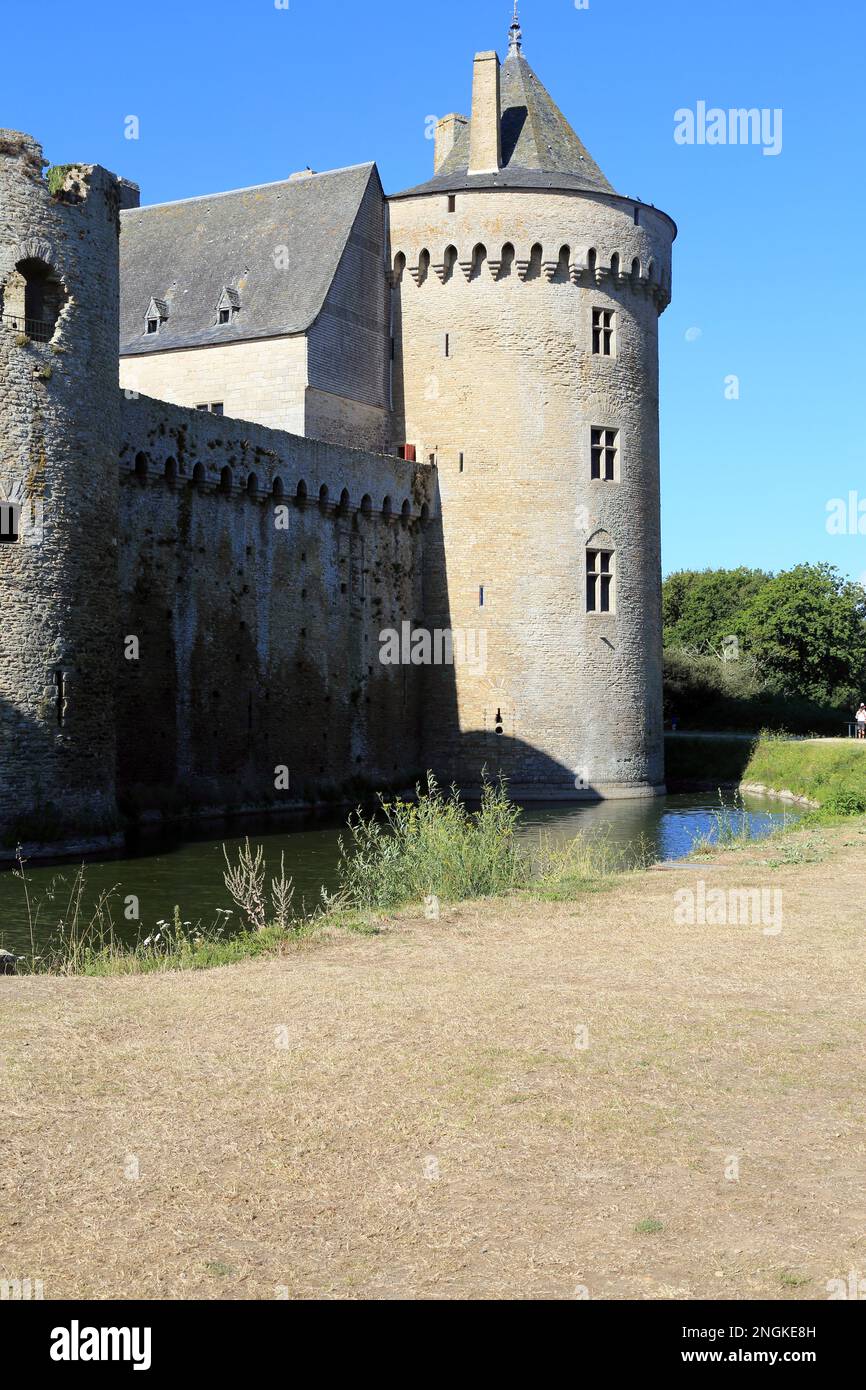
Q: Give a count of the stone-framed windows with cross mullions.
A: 3